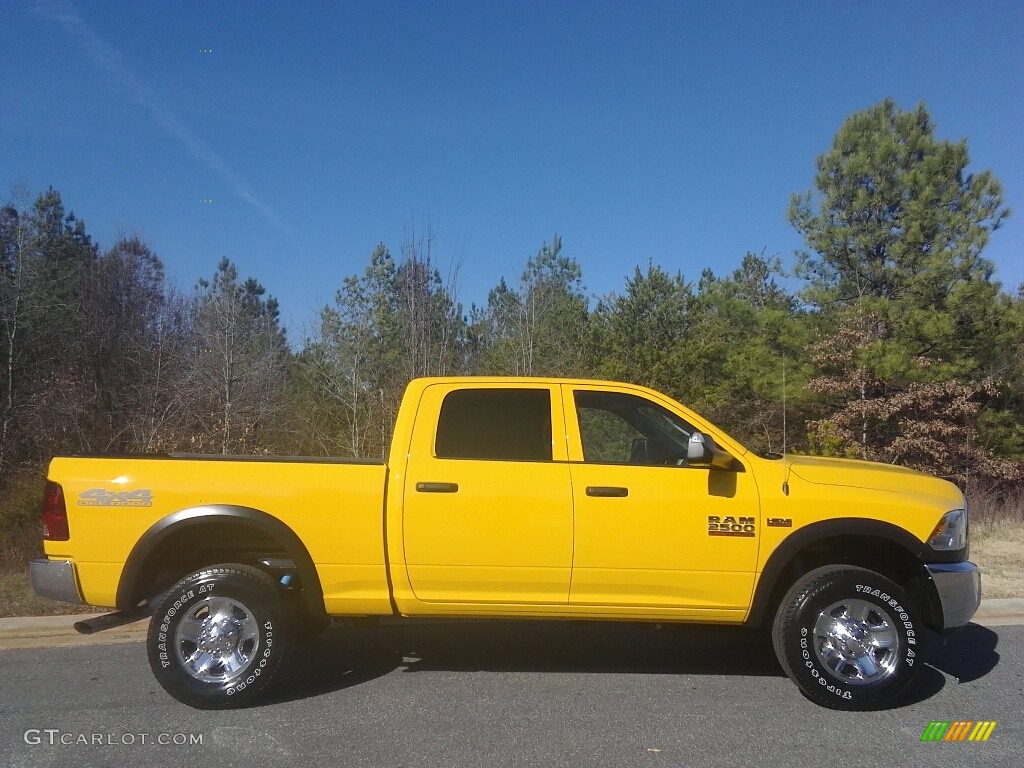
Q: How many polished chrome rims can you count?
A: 2